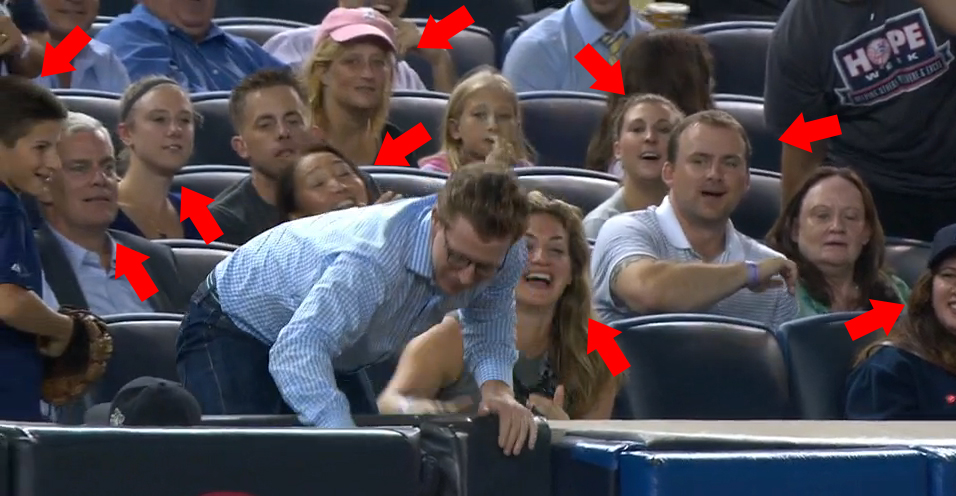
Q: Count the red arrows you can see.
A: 9